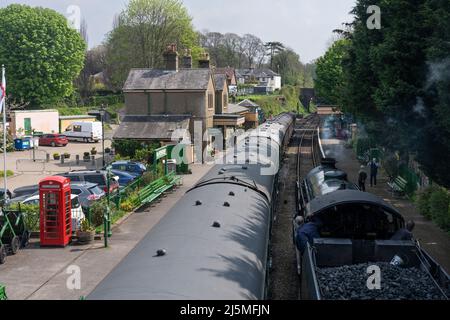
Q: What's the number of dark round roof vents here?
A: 5